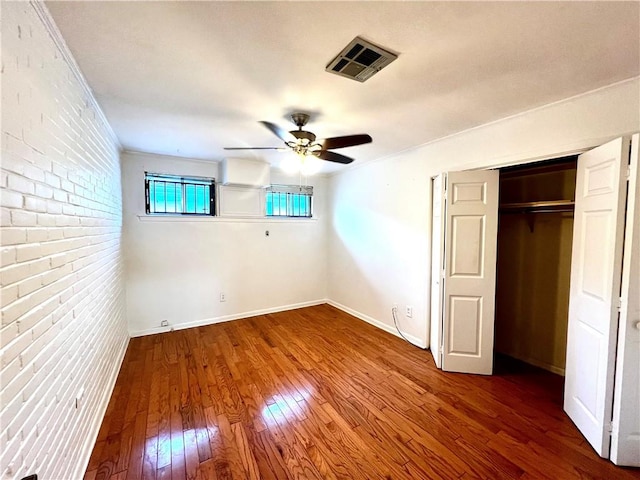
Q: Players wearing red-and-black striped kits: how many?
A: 0